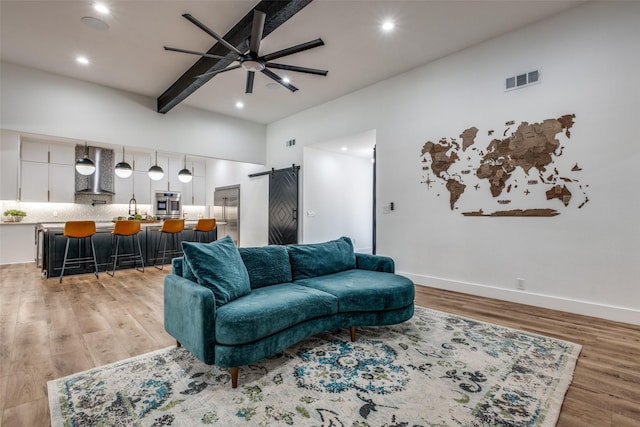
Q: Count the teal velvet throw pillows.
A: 1